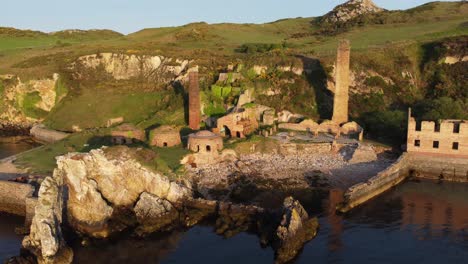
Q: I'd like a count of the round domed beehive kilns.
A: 3